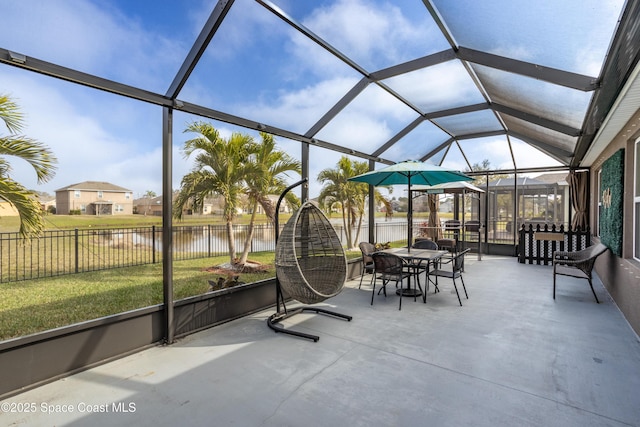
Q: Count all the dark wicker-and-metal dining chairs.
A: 4